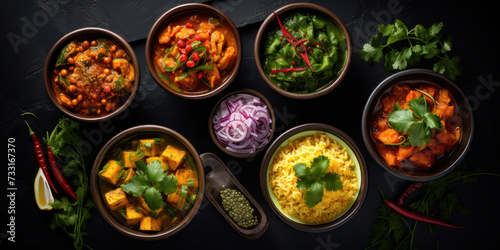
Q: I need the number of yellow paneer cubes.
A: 12